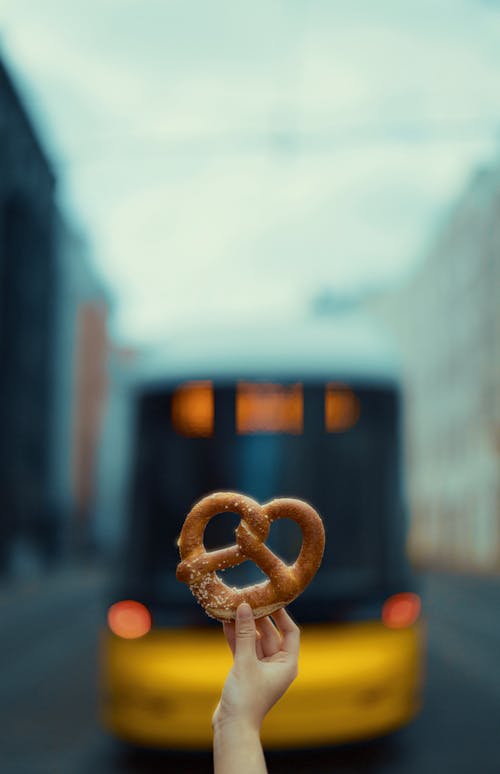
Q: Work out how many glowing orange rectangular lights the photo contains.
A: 3